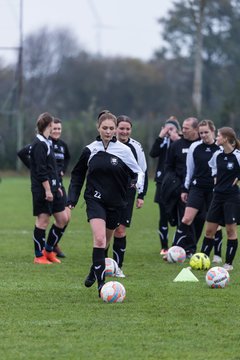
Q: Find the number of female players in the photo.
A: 7